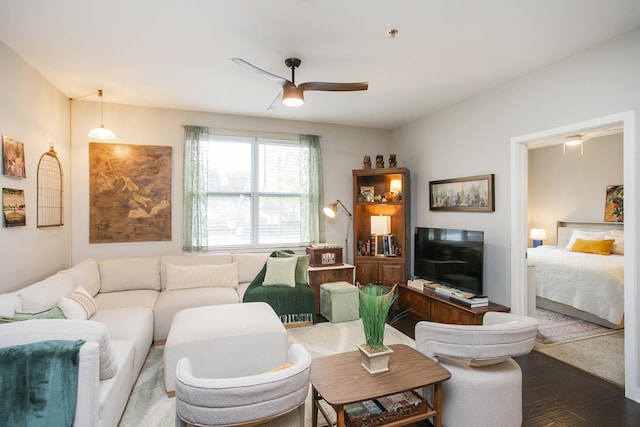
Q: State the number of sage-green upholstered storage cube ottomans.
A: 1